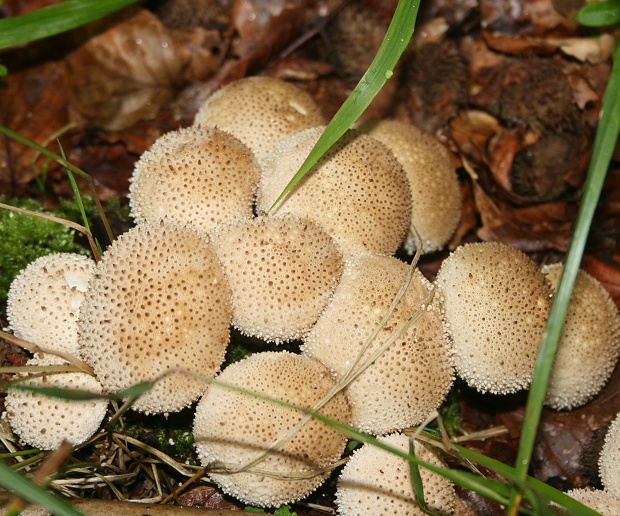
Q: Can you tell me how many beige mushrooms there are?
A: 15